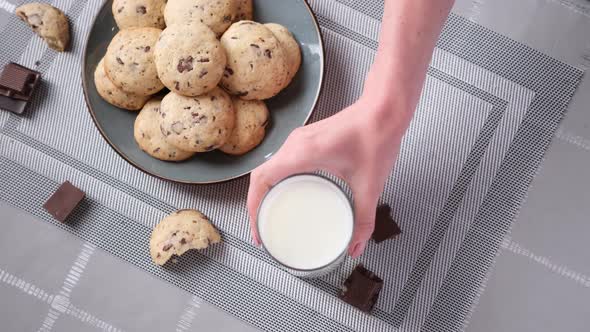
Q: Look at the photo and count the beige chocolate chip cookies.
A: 13